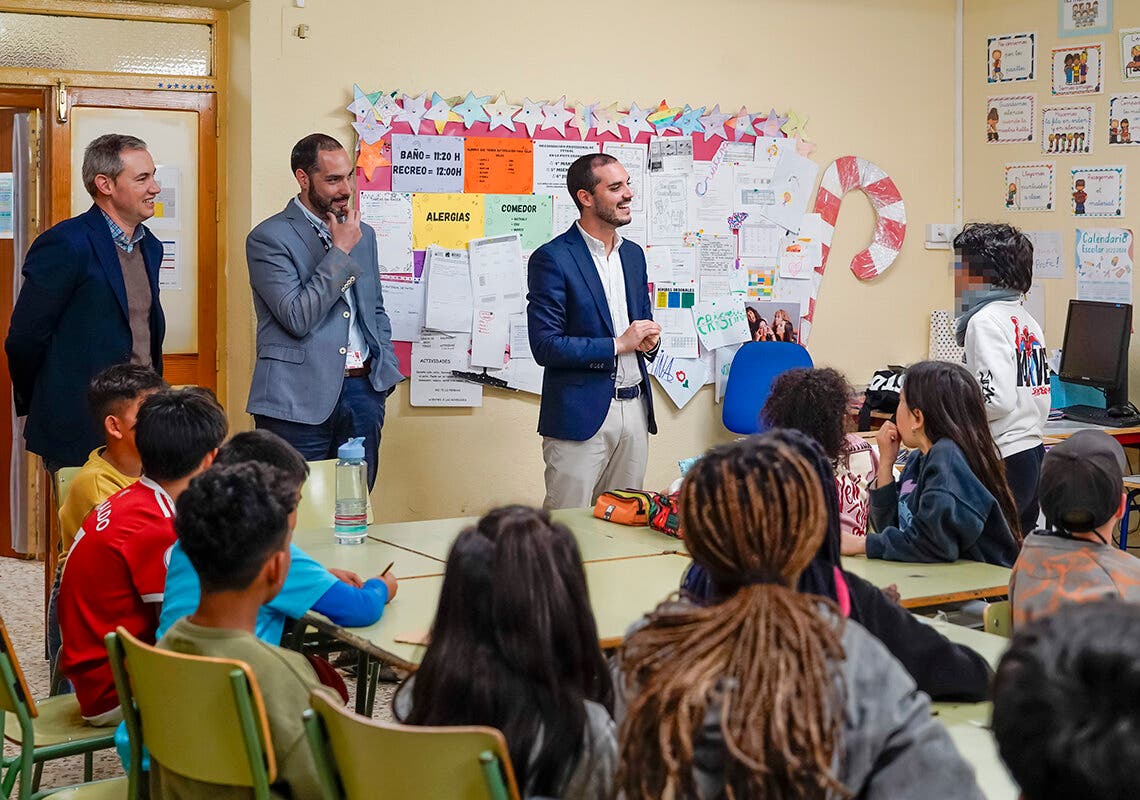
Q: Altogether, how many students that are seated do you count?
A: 11